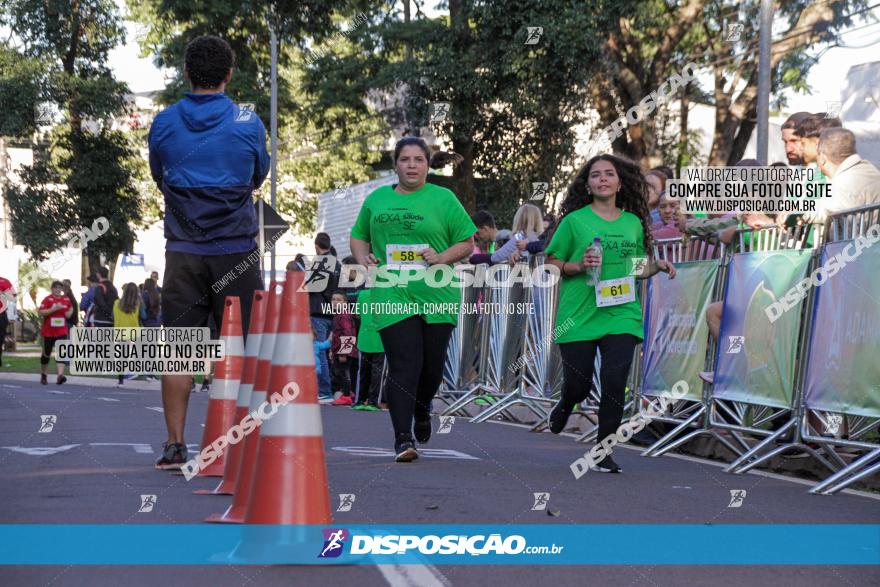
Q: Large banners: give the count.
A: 3